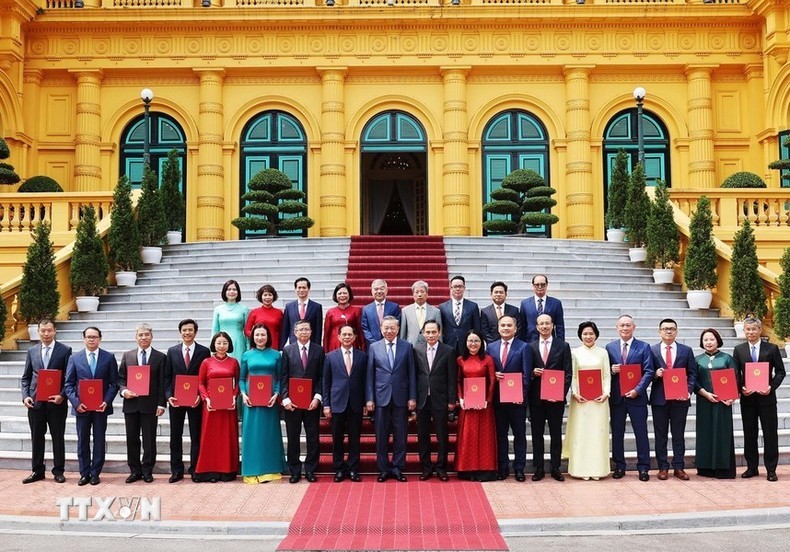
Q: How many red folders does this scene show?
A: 15